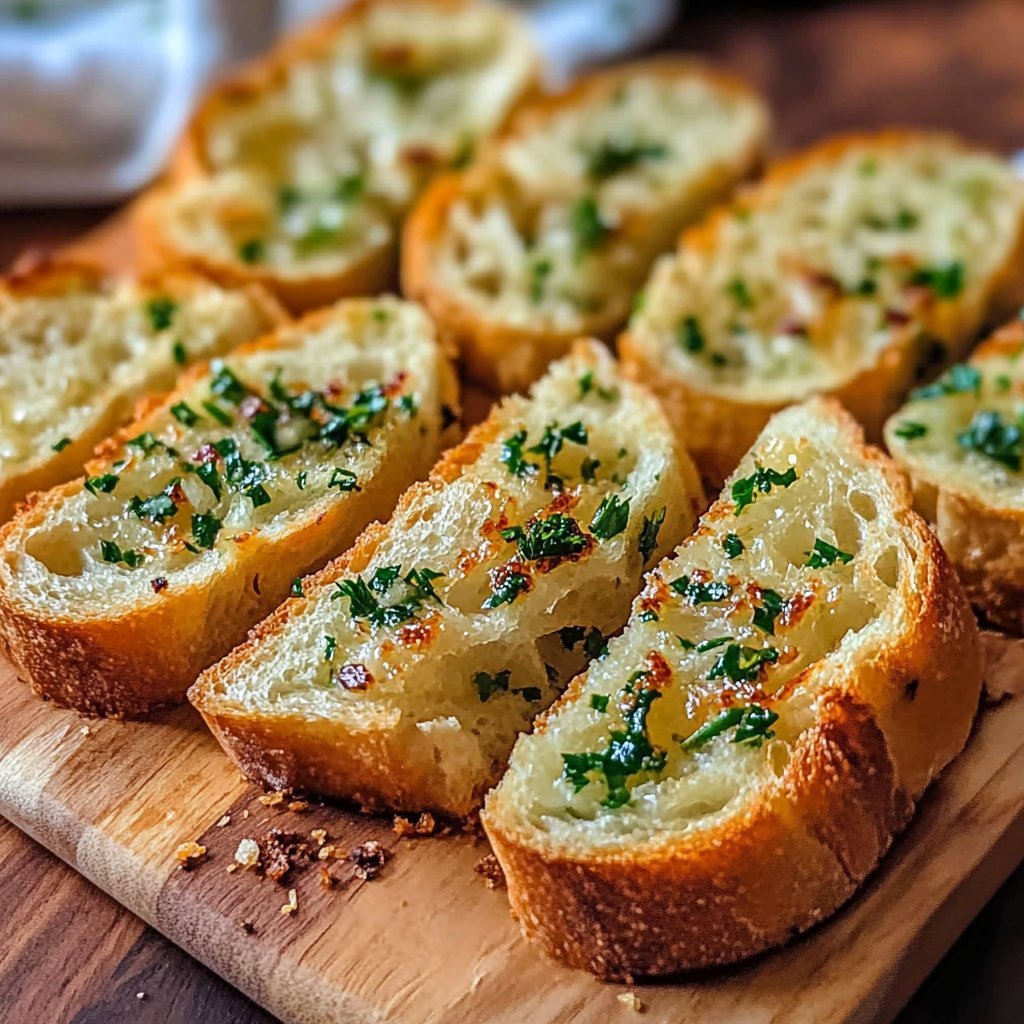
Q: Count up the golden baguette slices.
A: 8